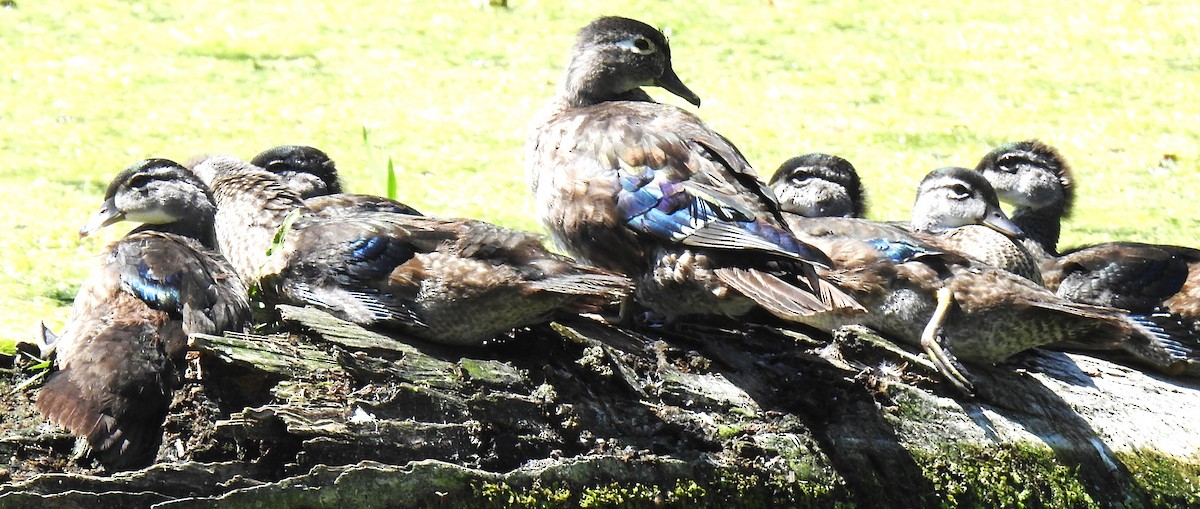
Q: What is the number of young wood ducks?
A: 6